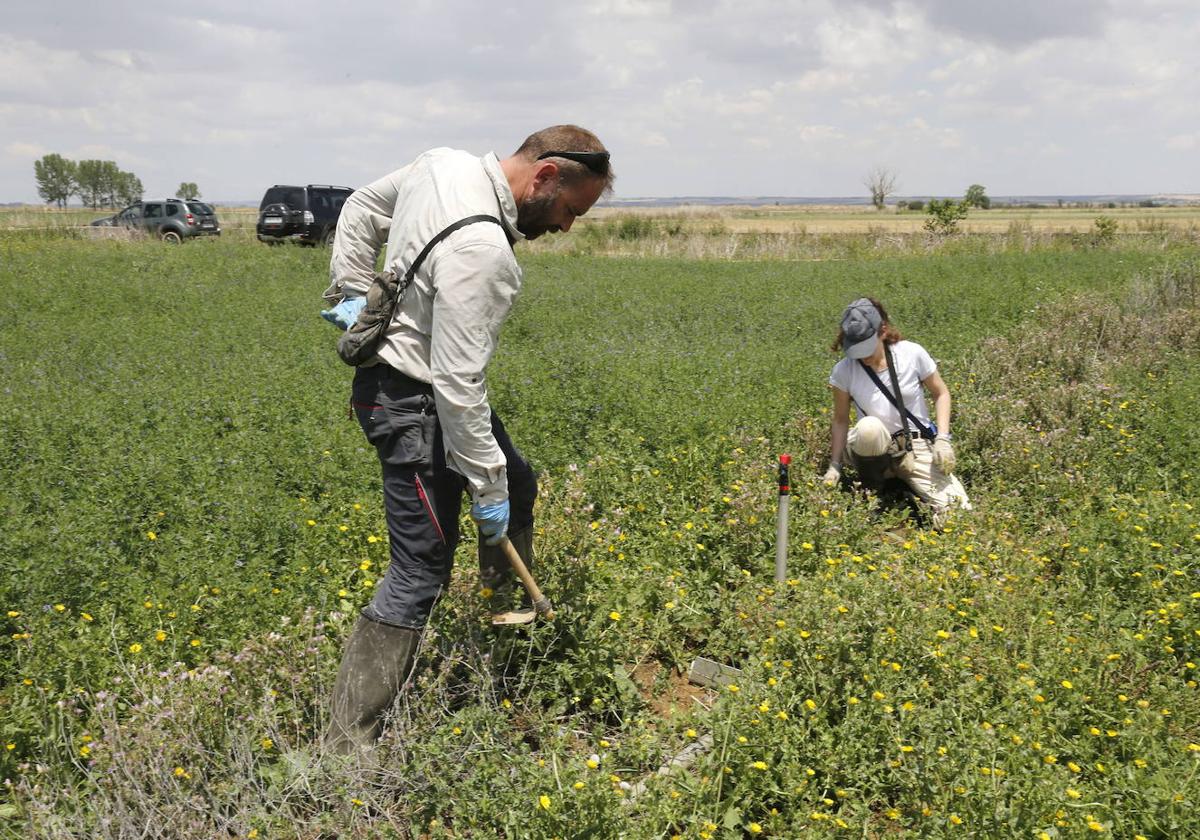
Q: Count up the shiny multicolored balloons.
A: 0